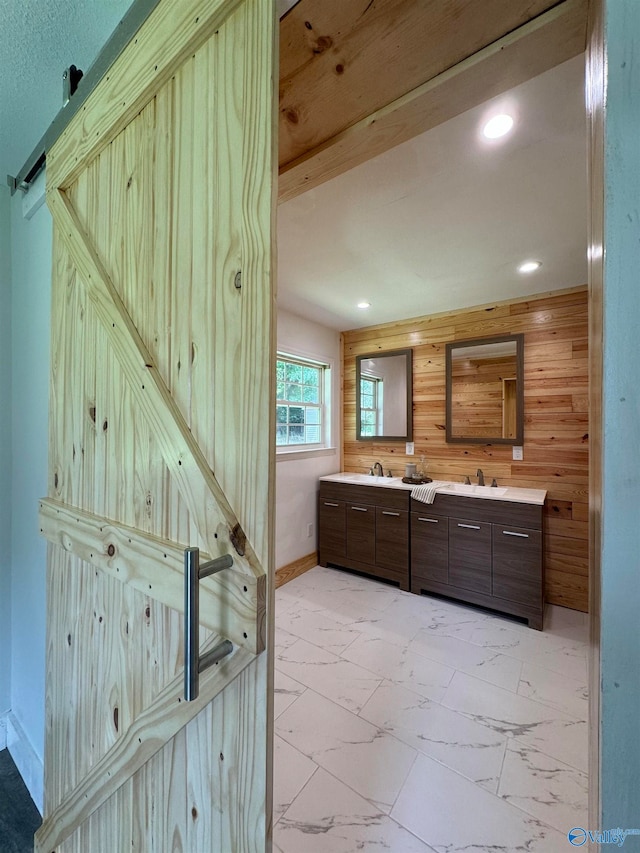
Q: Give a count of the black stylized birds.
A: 0